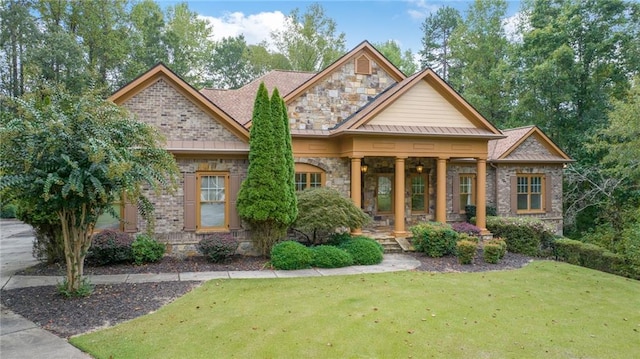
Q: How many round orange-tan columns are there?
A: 4